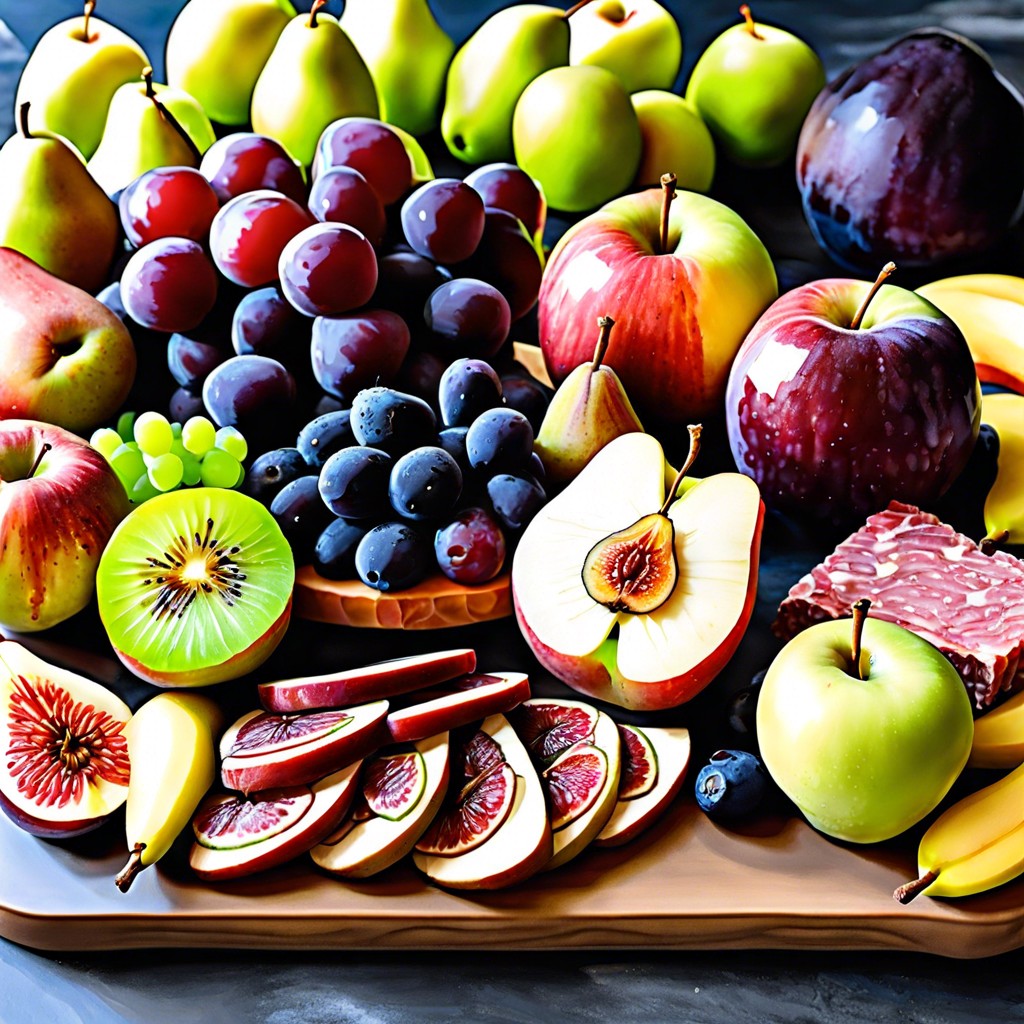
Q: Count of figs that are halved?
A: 2